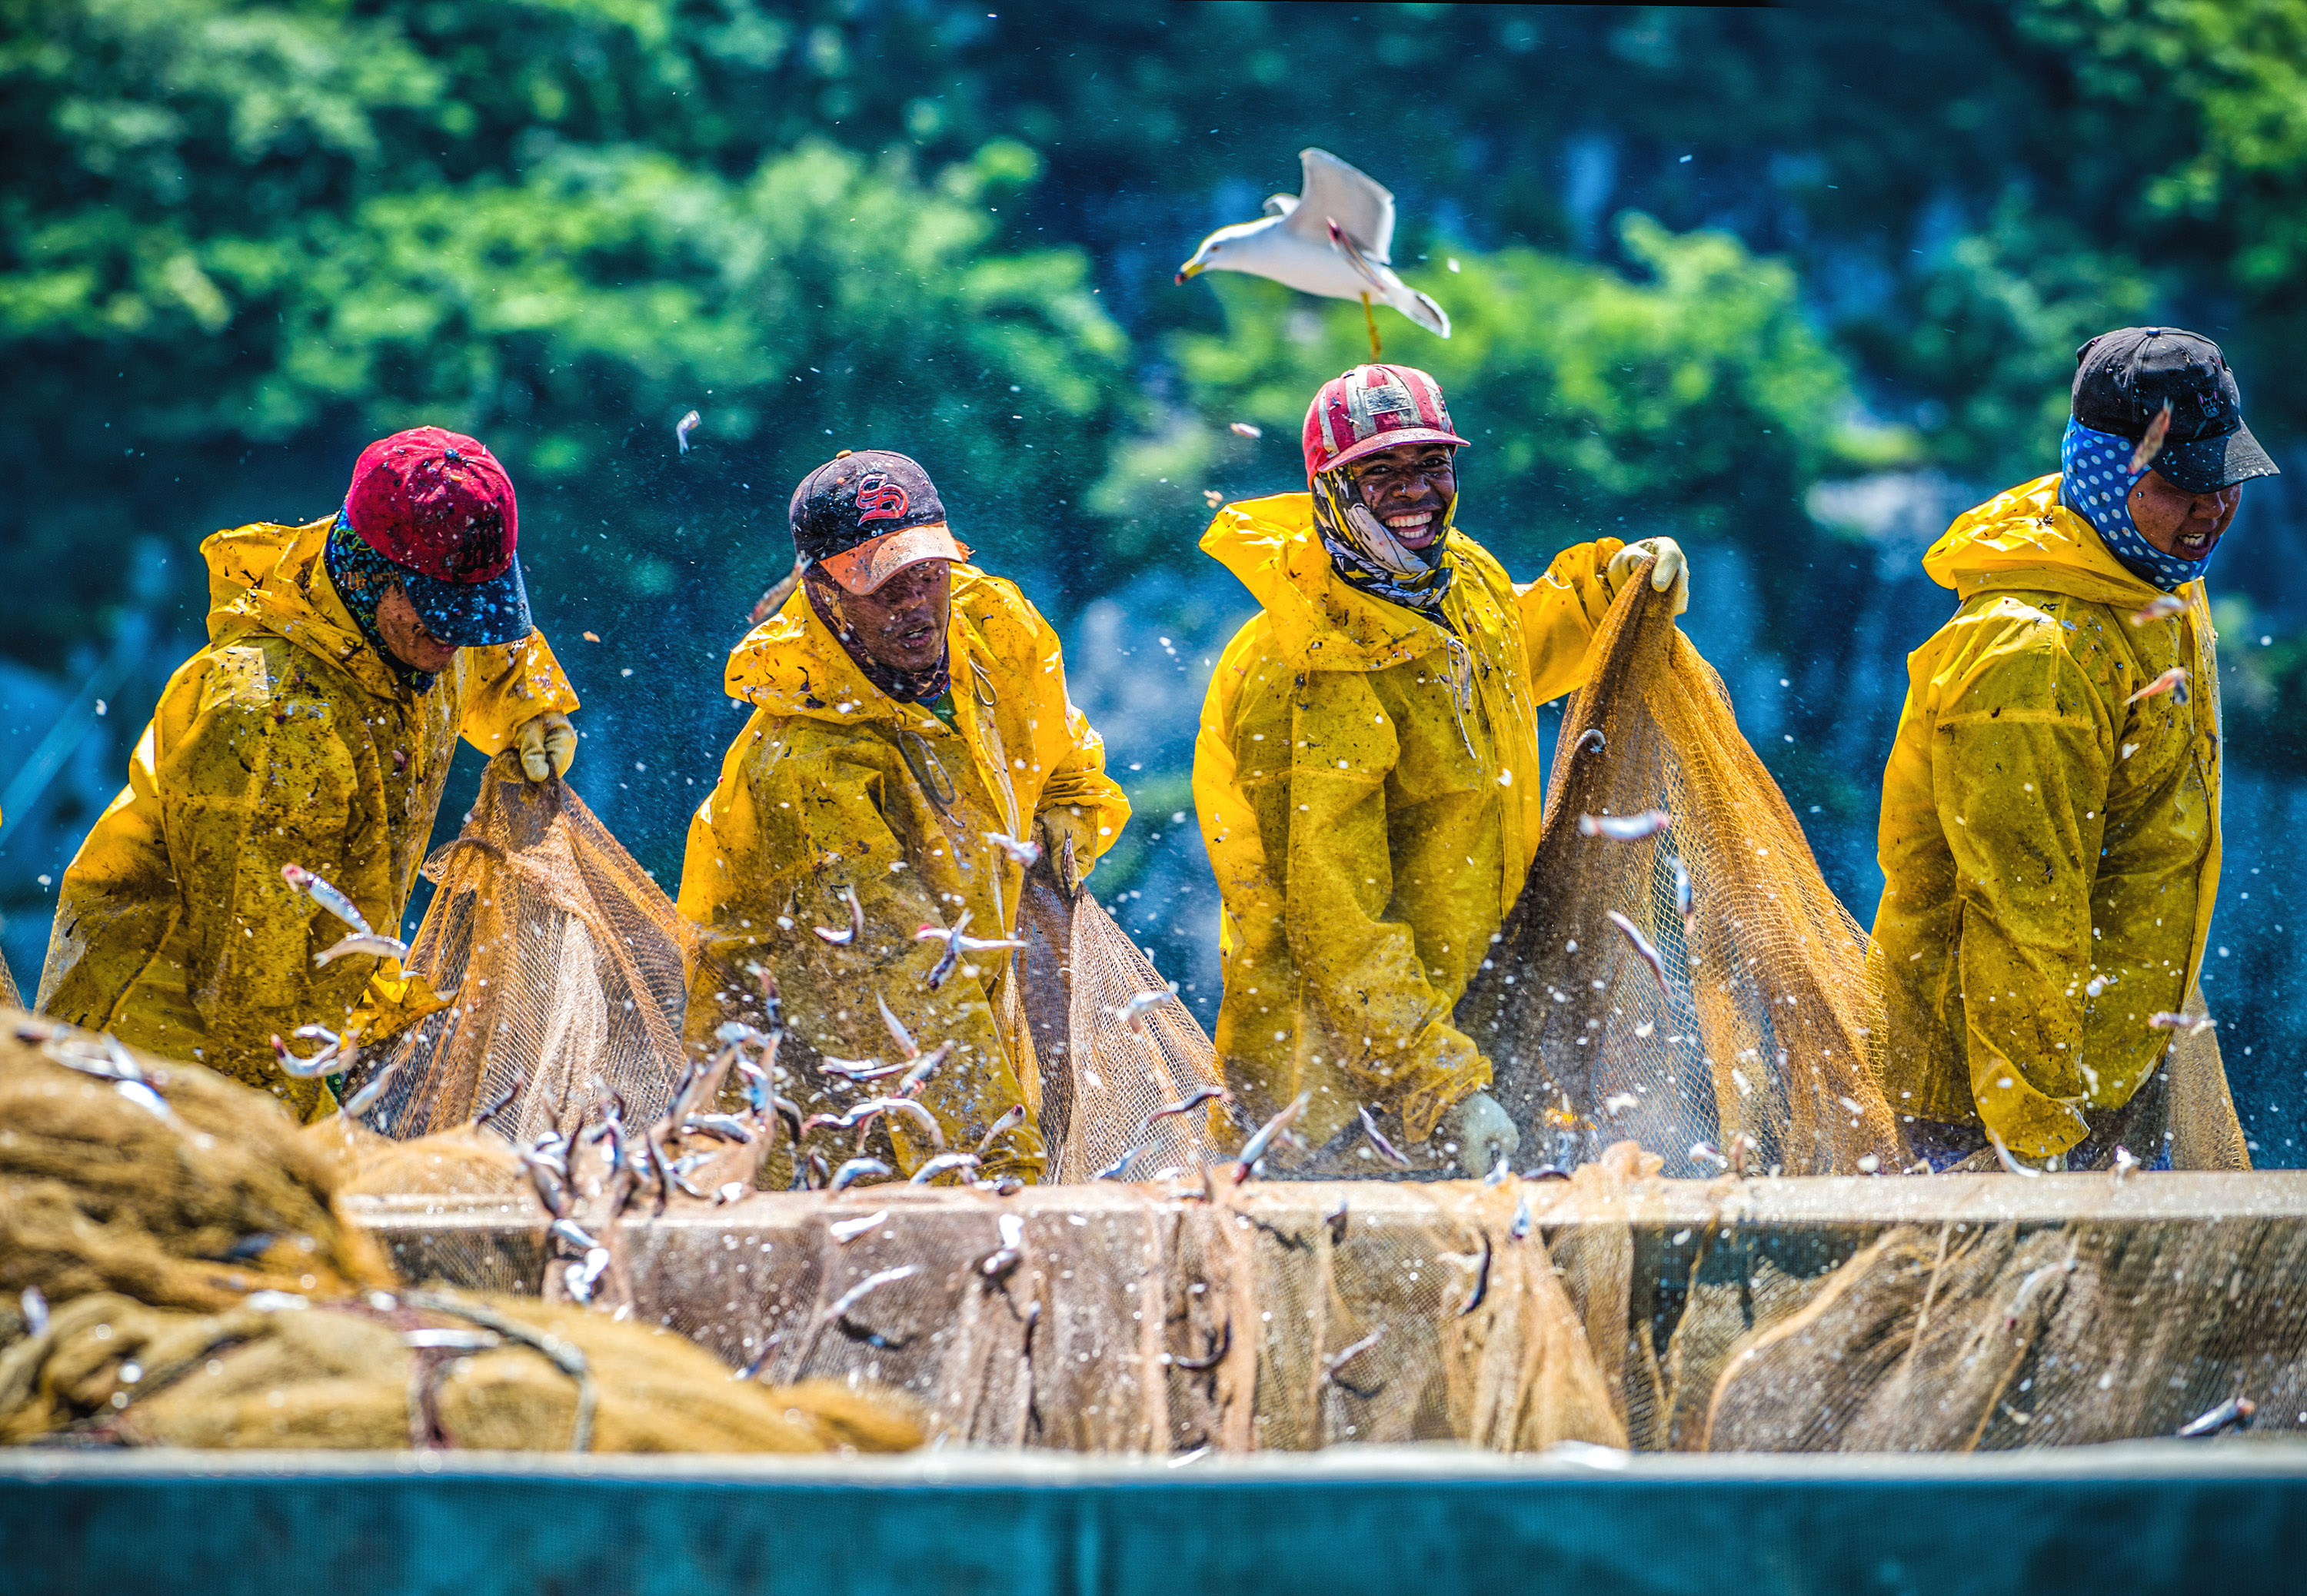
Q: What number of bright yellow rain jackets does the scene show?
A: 4